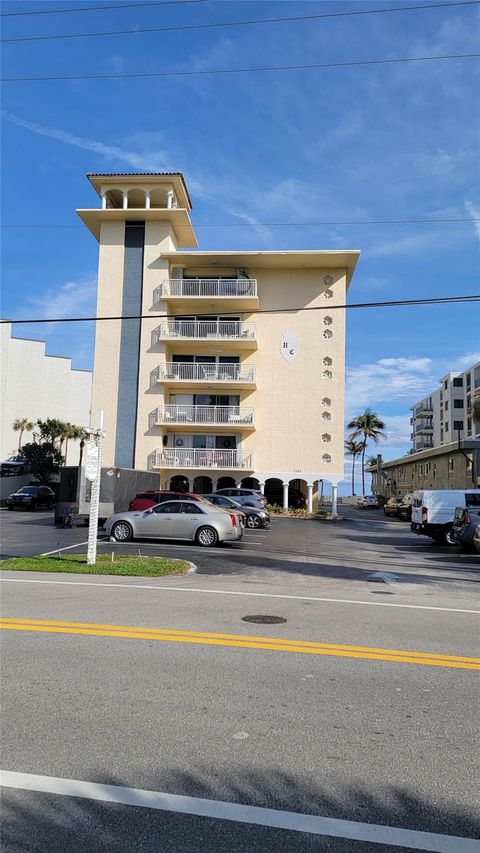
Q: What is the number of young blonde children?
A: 0